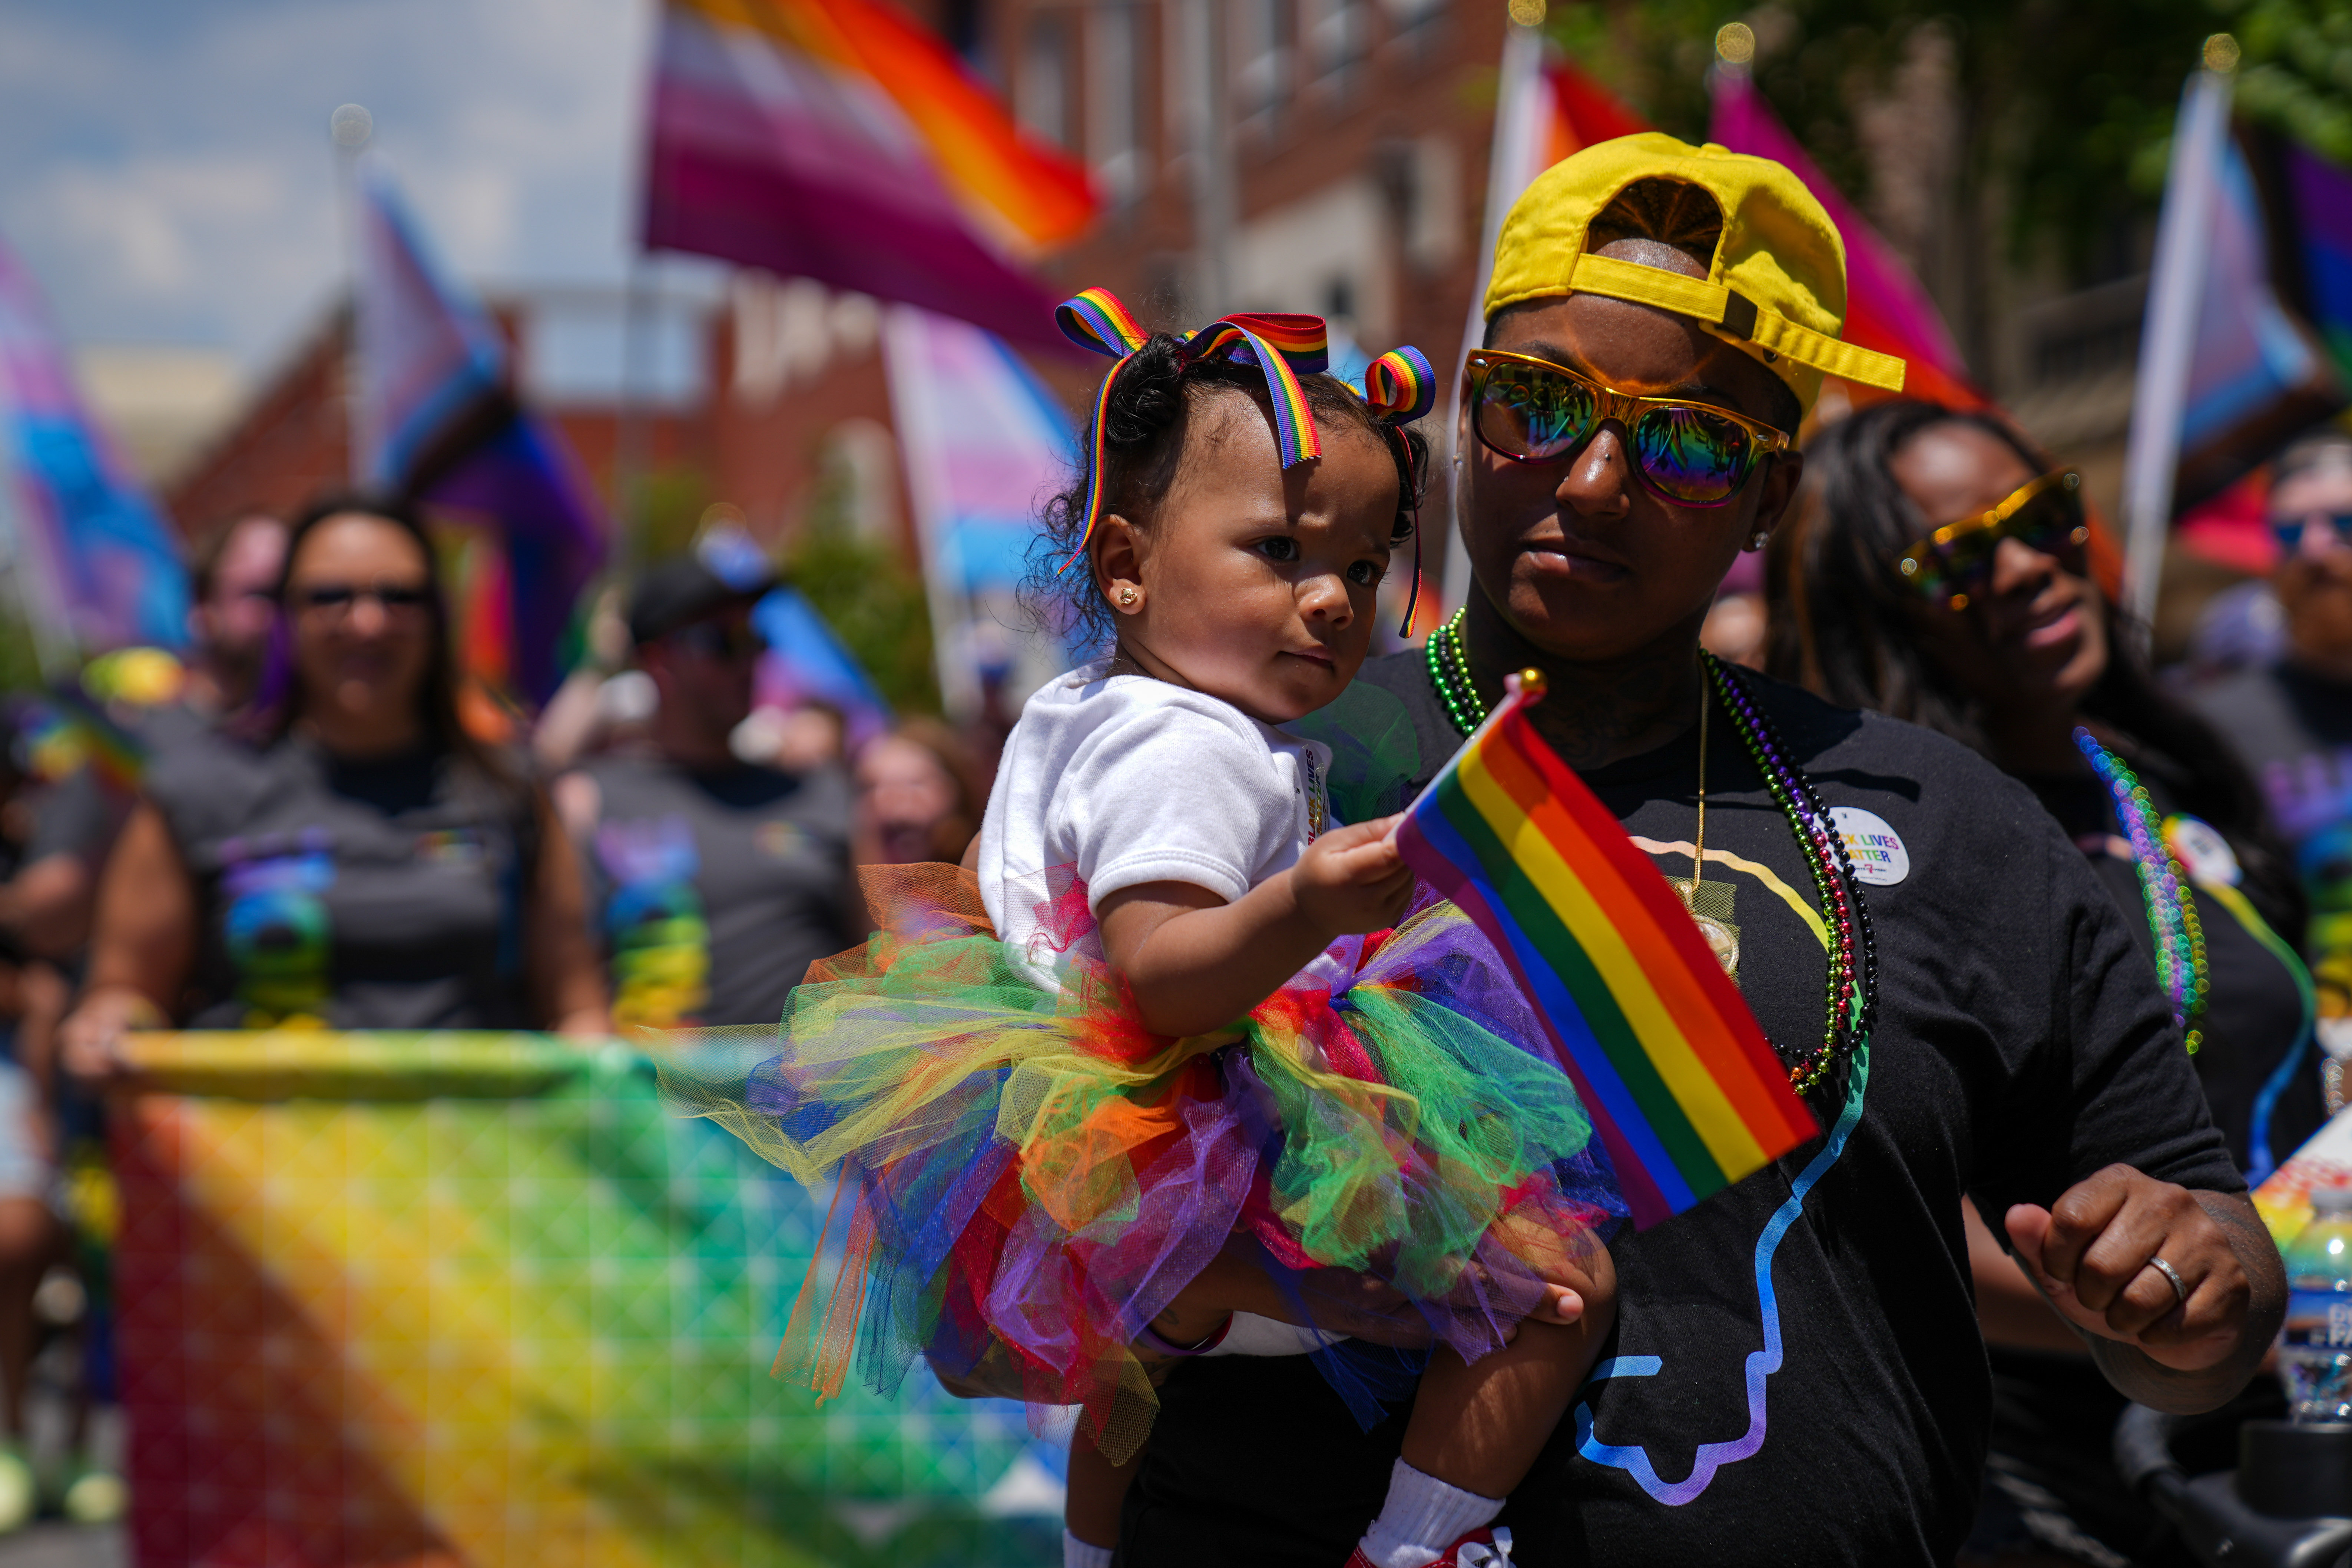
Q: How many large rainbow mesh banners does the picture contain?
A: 1